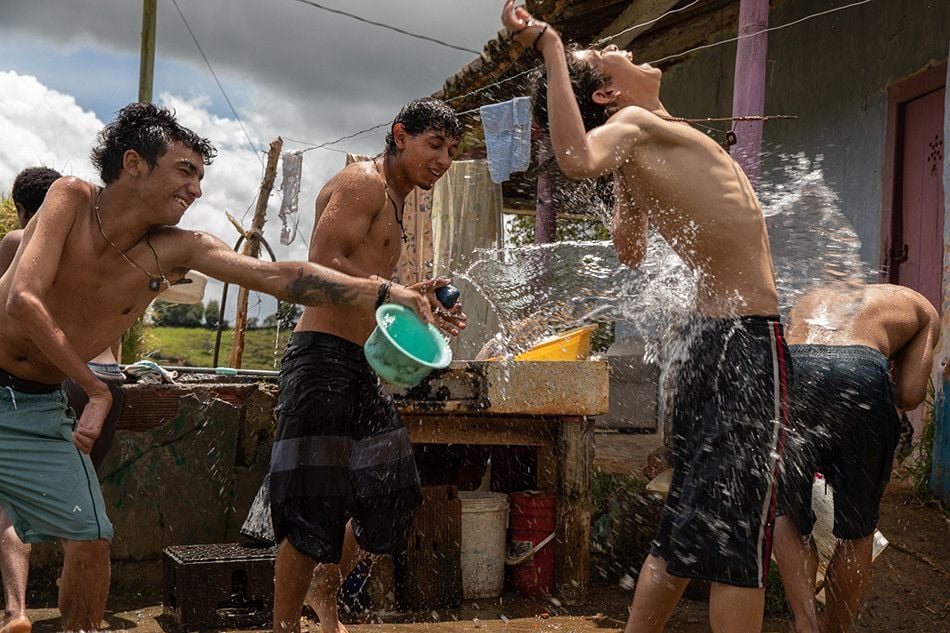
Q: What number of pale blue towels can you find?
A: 1